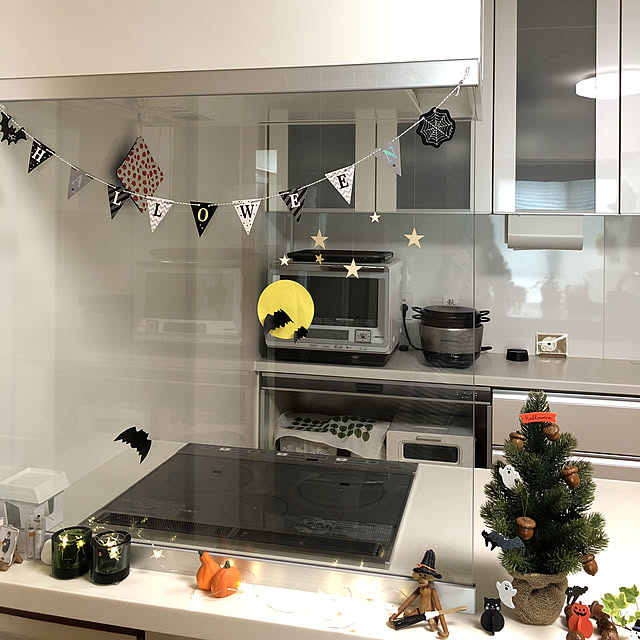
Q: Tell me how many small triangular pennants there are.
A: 9